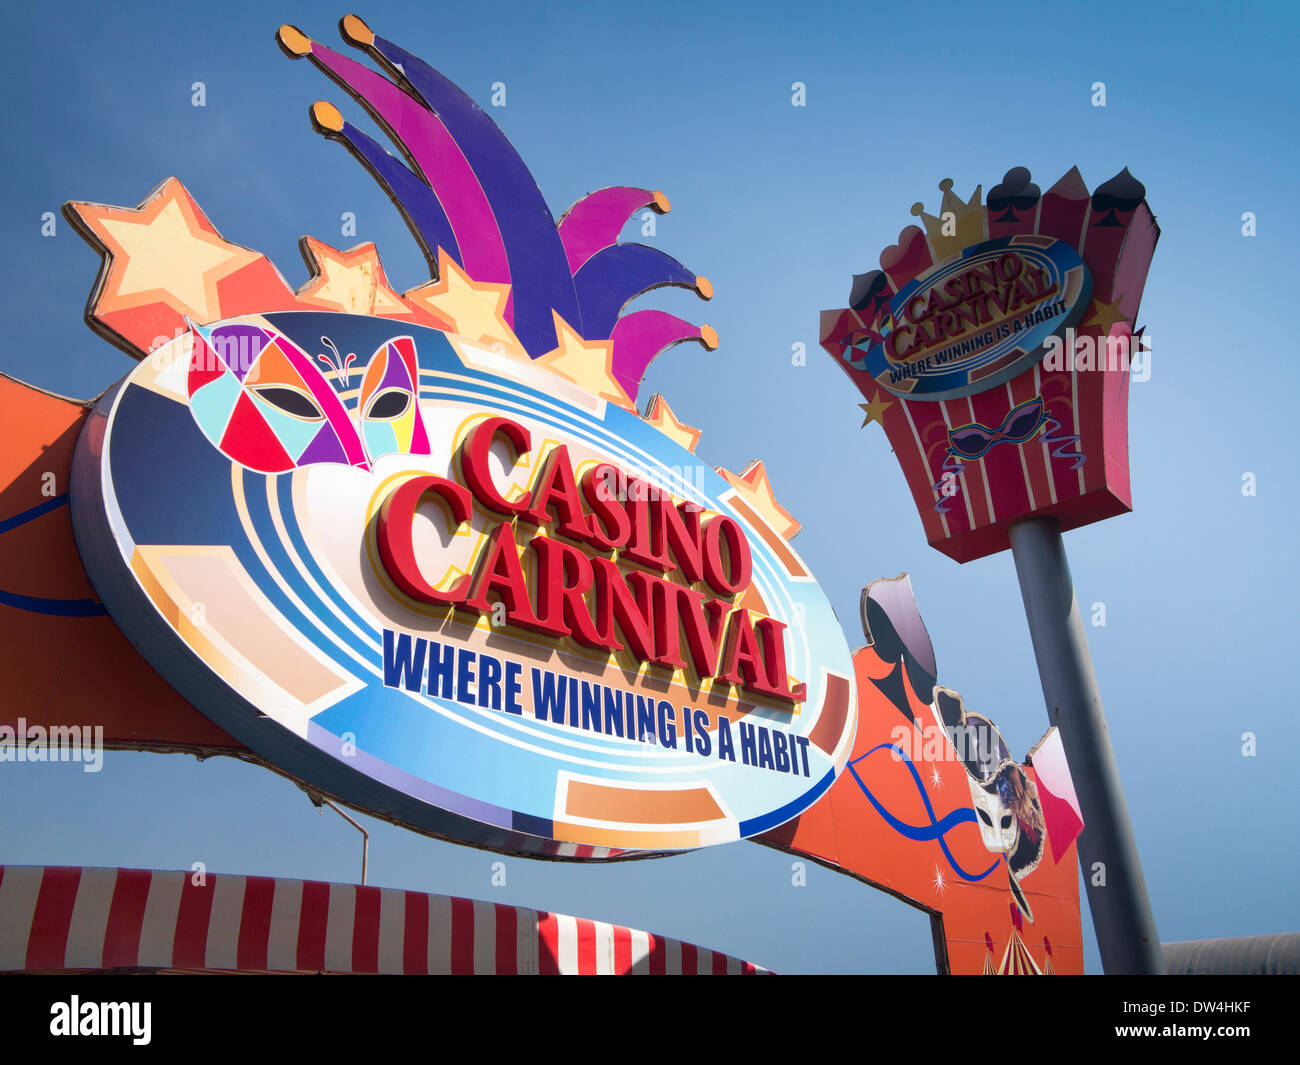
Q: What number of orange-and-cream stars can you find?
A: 6